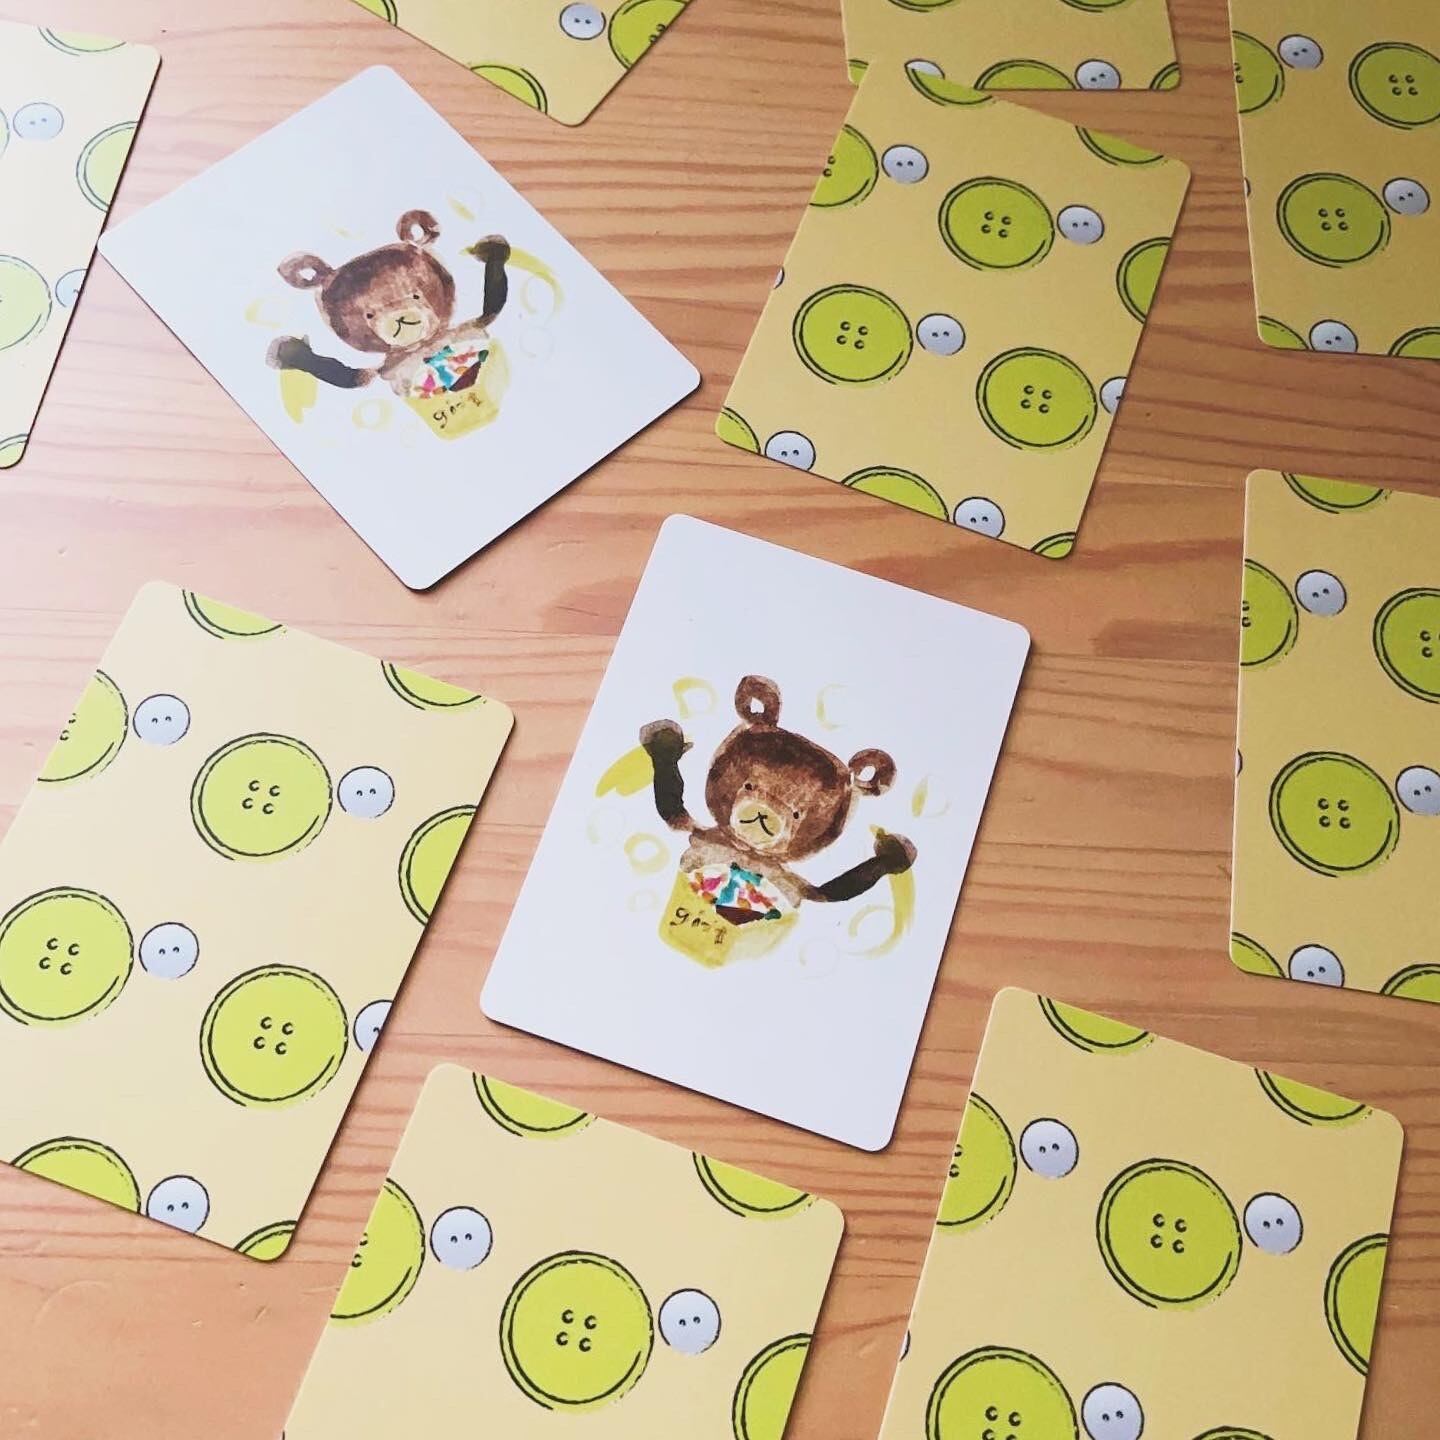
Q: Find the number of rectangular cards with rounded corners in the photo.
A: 11